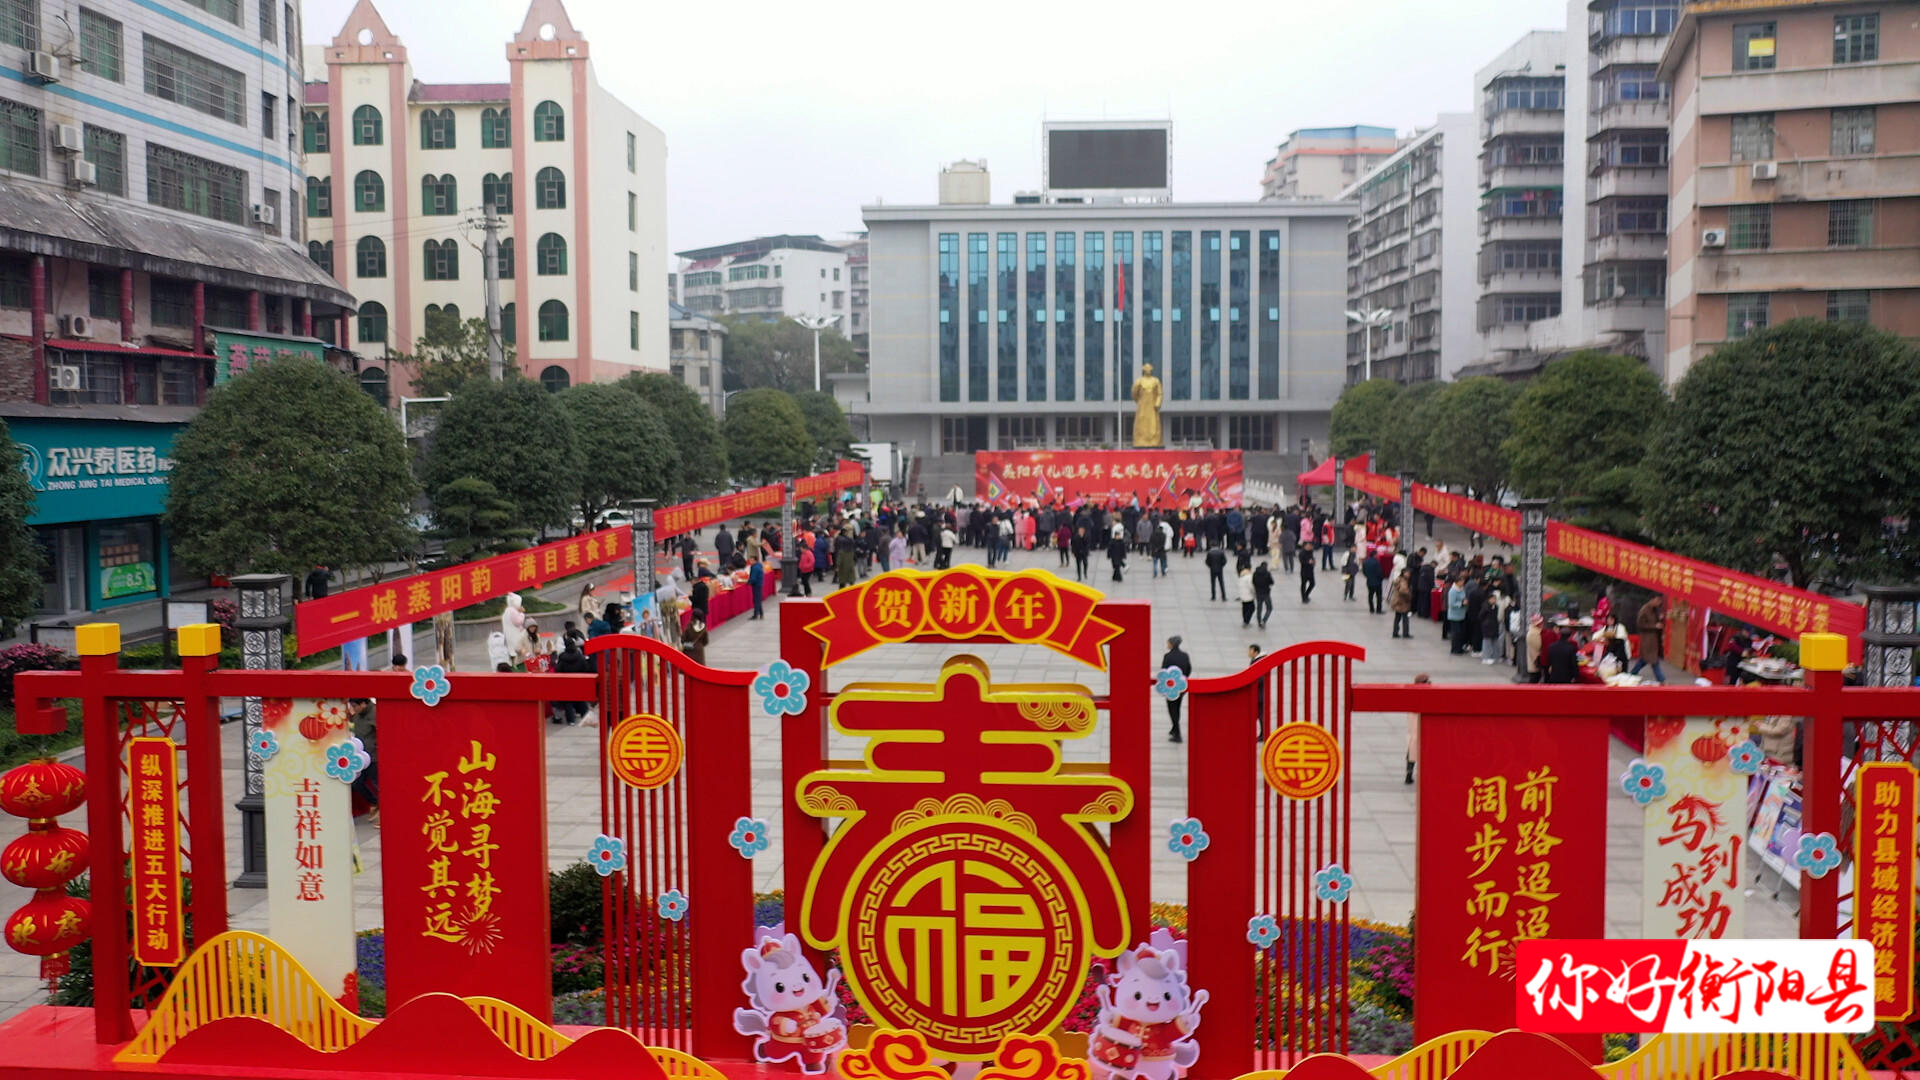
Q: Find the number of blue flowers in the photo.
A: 14